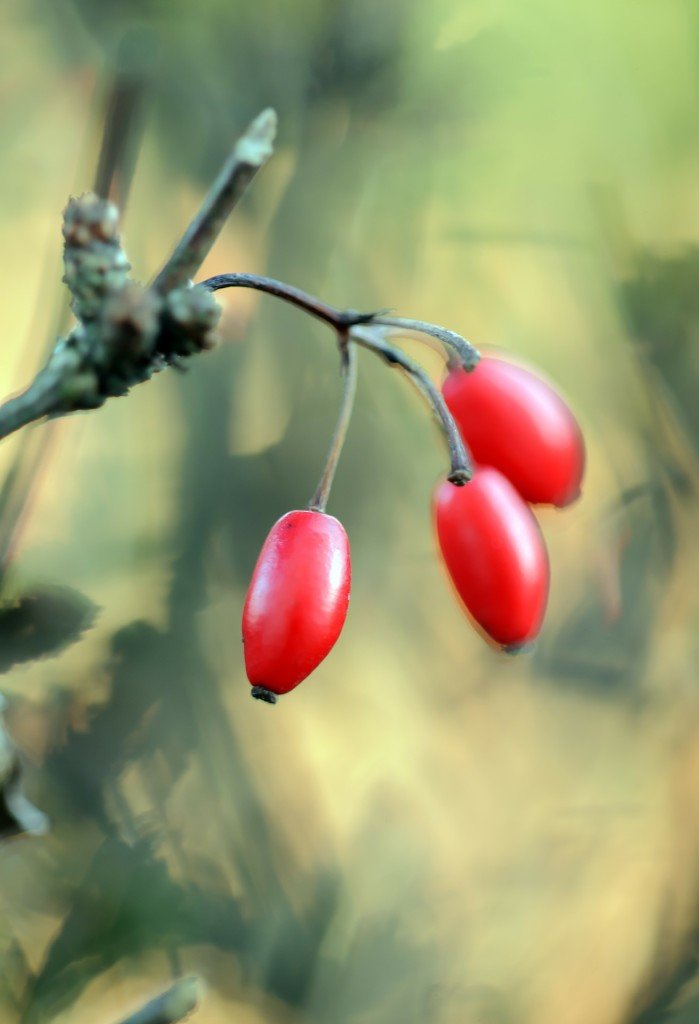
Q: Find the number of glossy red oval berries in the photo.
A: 3